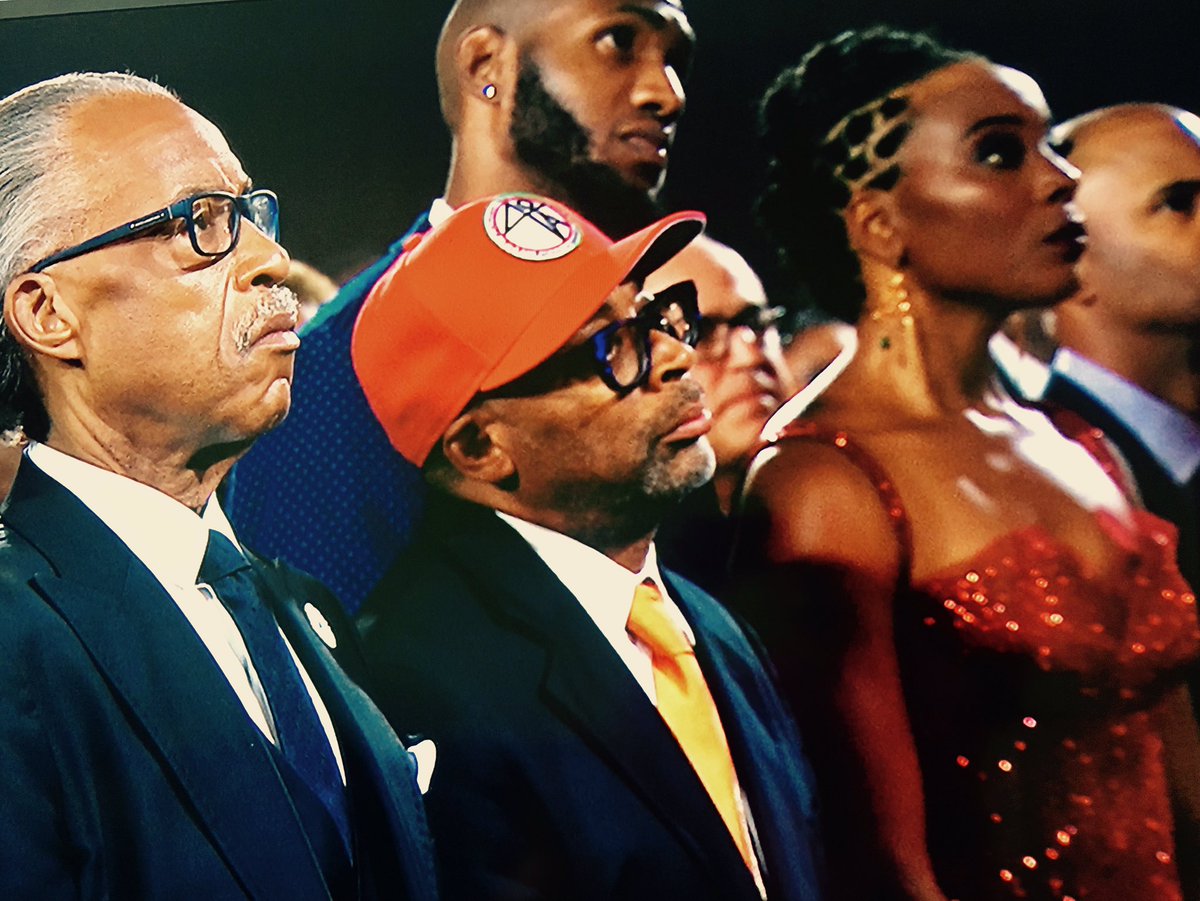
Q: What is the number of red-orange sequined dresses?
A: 1